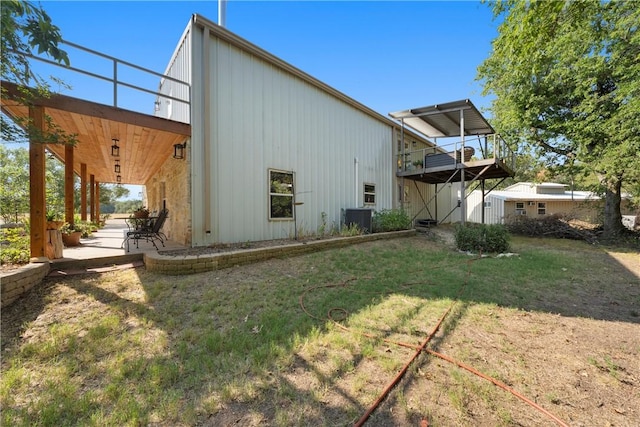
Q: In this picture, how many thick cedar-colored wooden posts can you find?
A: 5